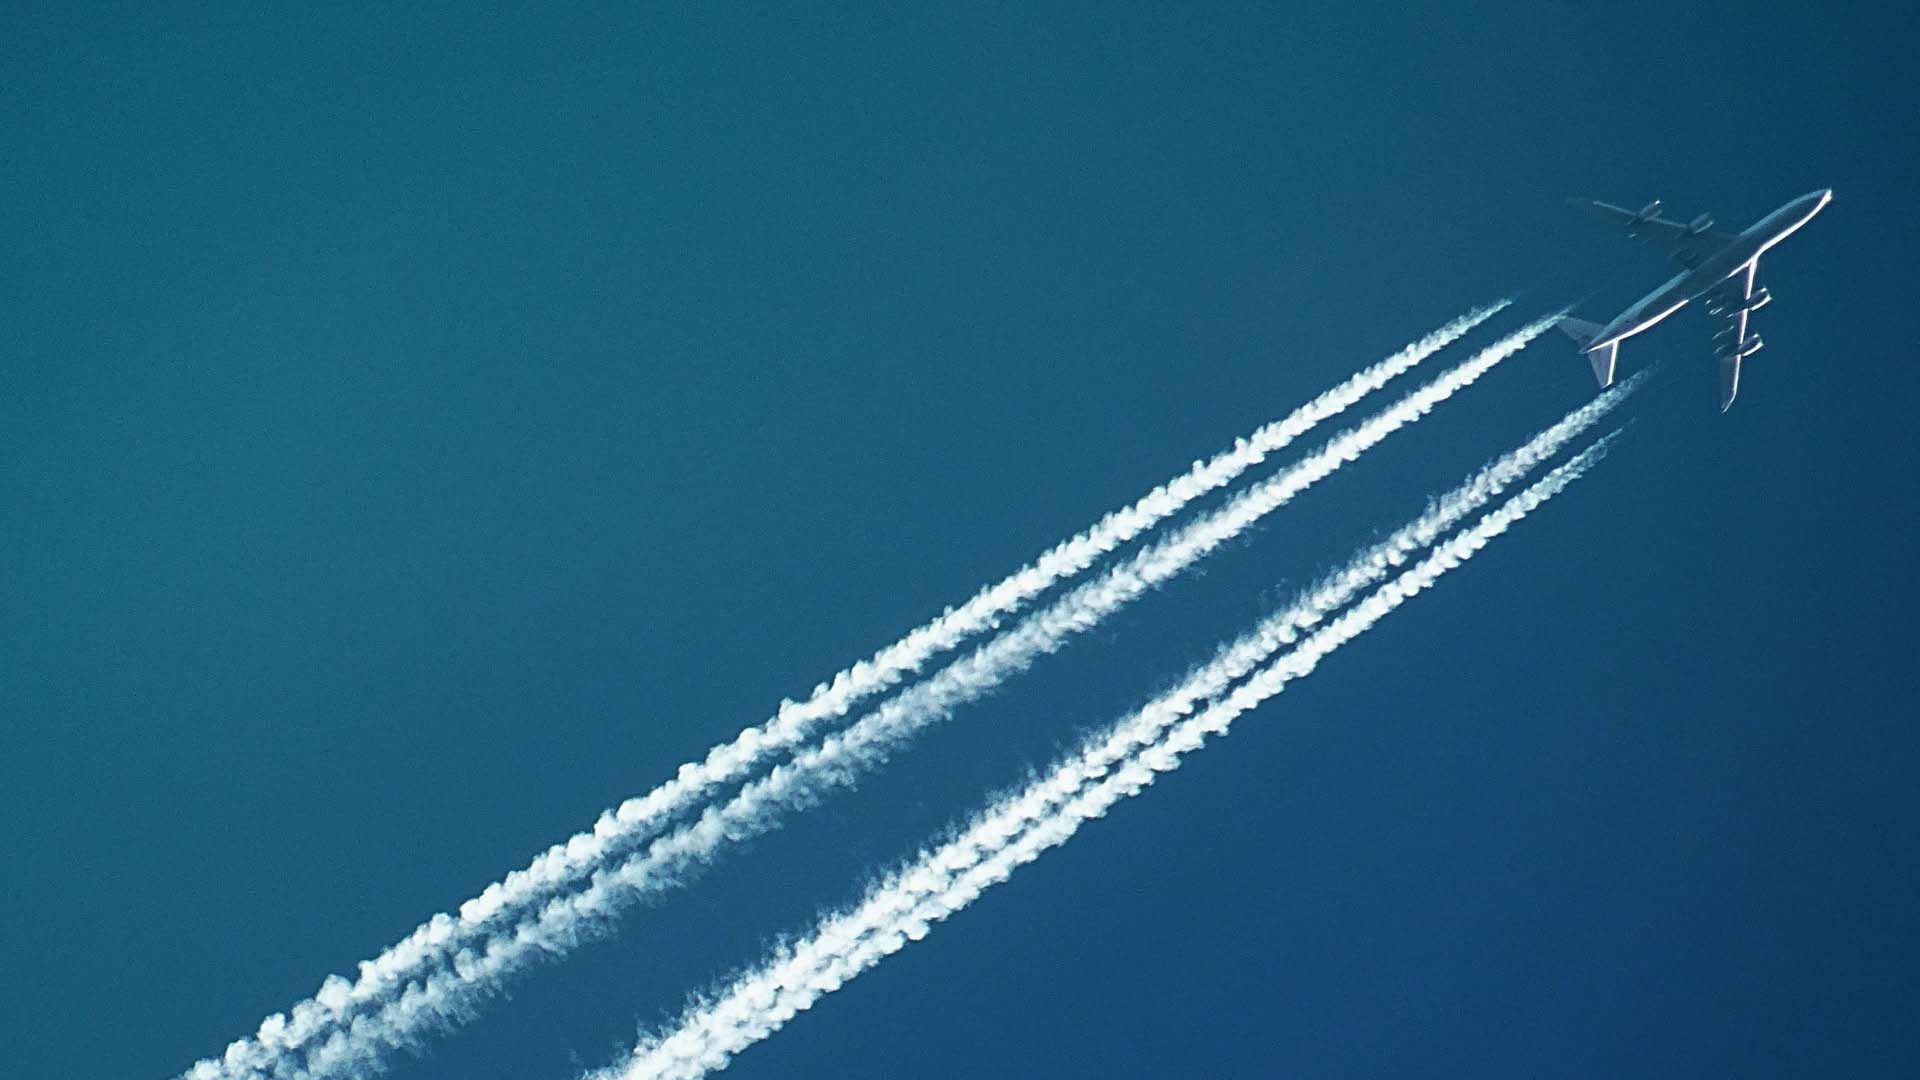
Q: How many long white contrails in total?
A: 4